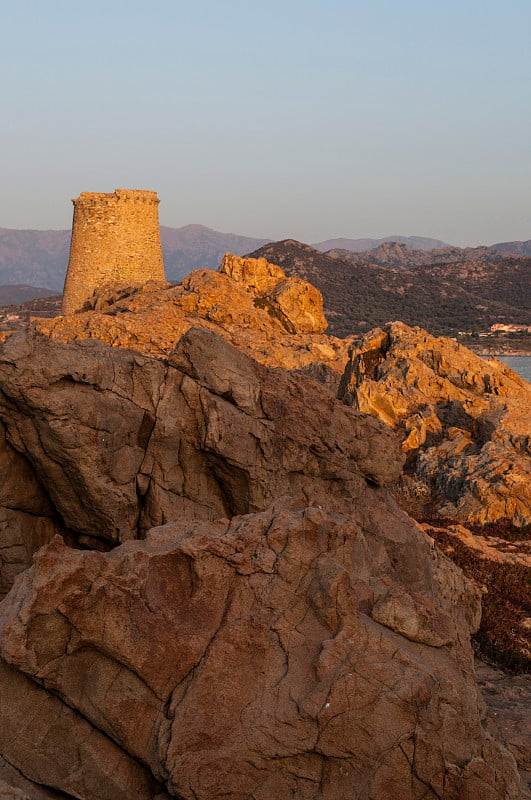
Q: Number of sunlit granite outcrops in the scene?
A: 2